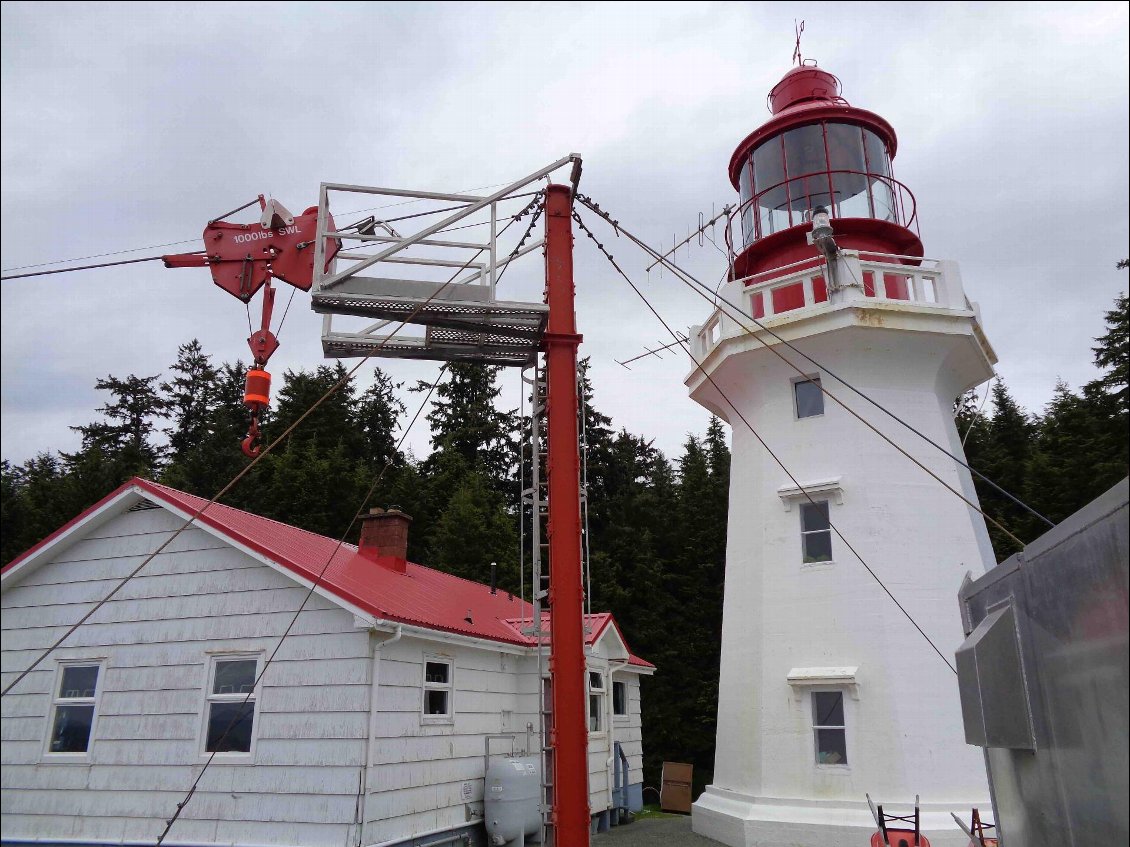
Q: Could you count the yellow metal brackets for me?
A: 0